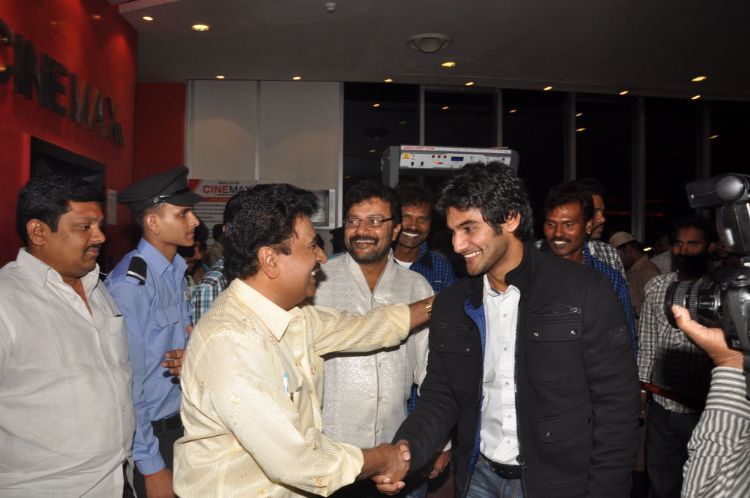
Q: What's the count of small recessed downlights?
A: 11